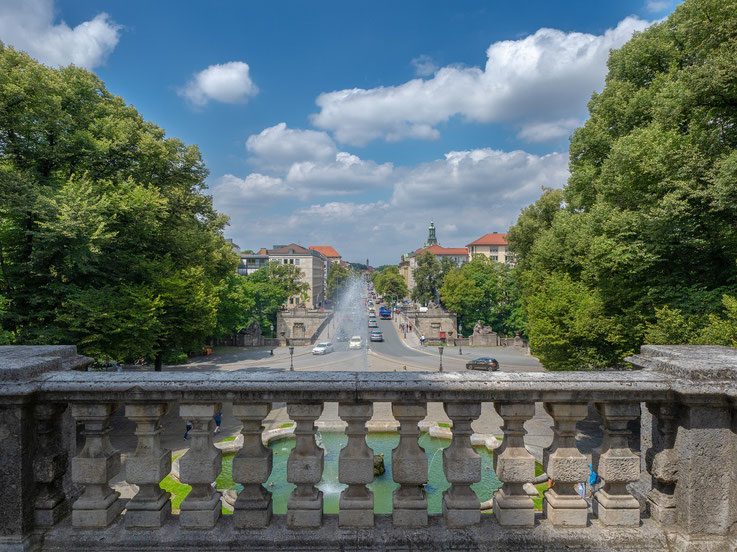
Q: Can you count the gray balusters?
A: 13